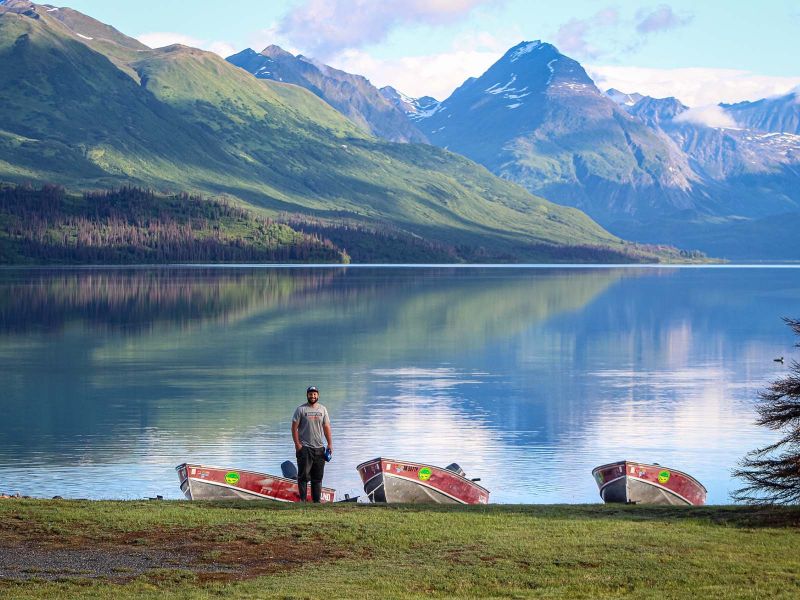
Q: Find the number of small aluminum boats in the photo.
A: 3